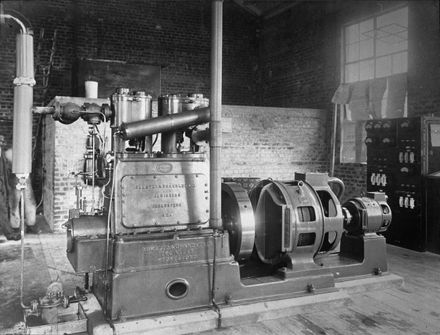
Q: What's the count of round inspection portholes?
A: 1